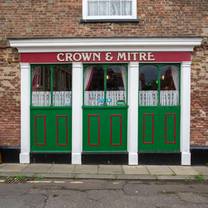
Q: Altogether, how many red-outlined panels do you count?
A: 6